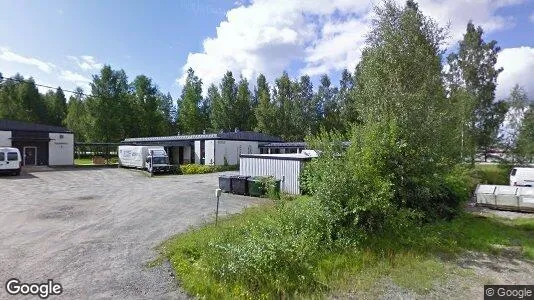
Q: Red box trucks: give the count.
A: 0